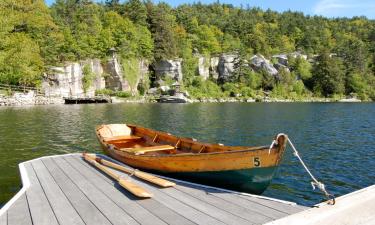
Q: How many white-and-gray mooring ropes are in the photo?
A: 1